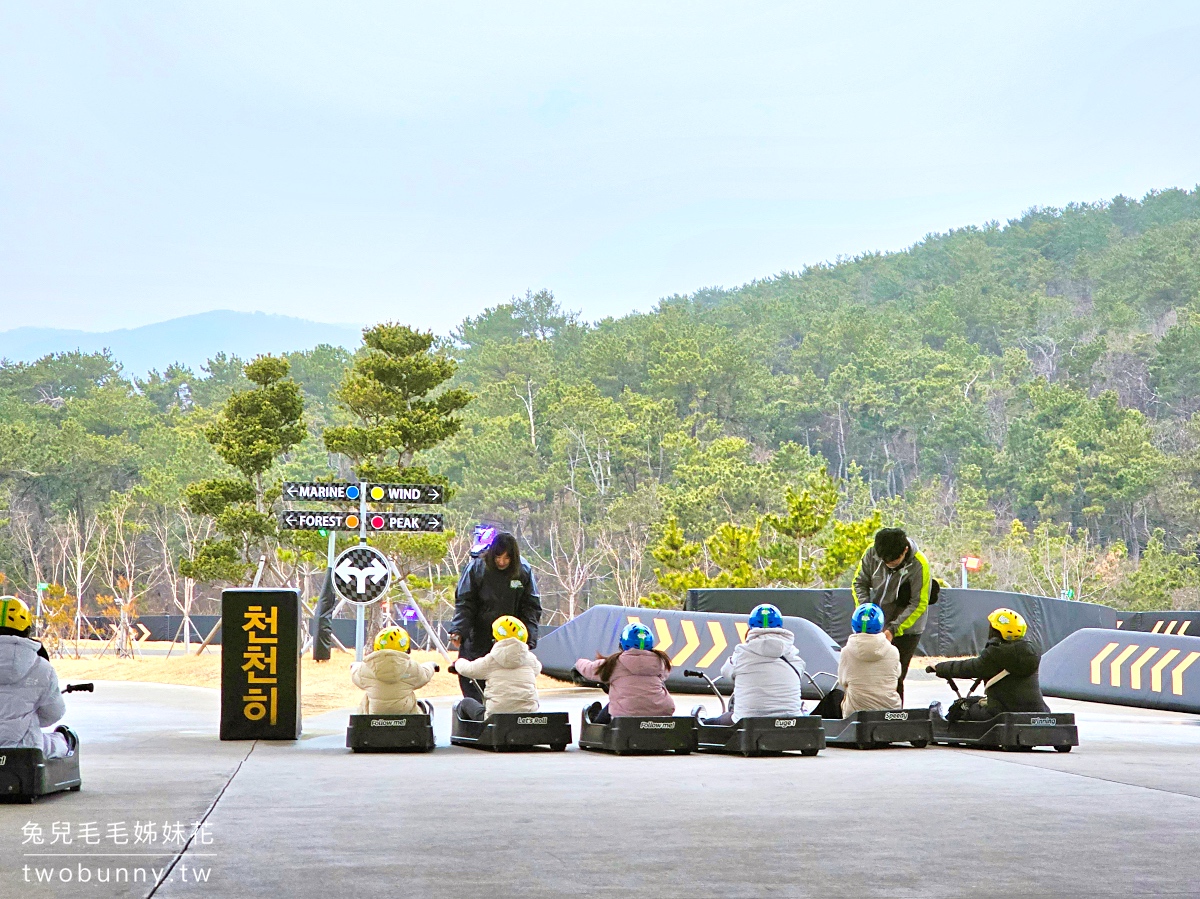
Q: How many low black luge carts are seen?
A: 7